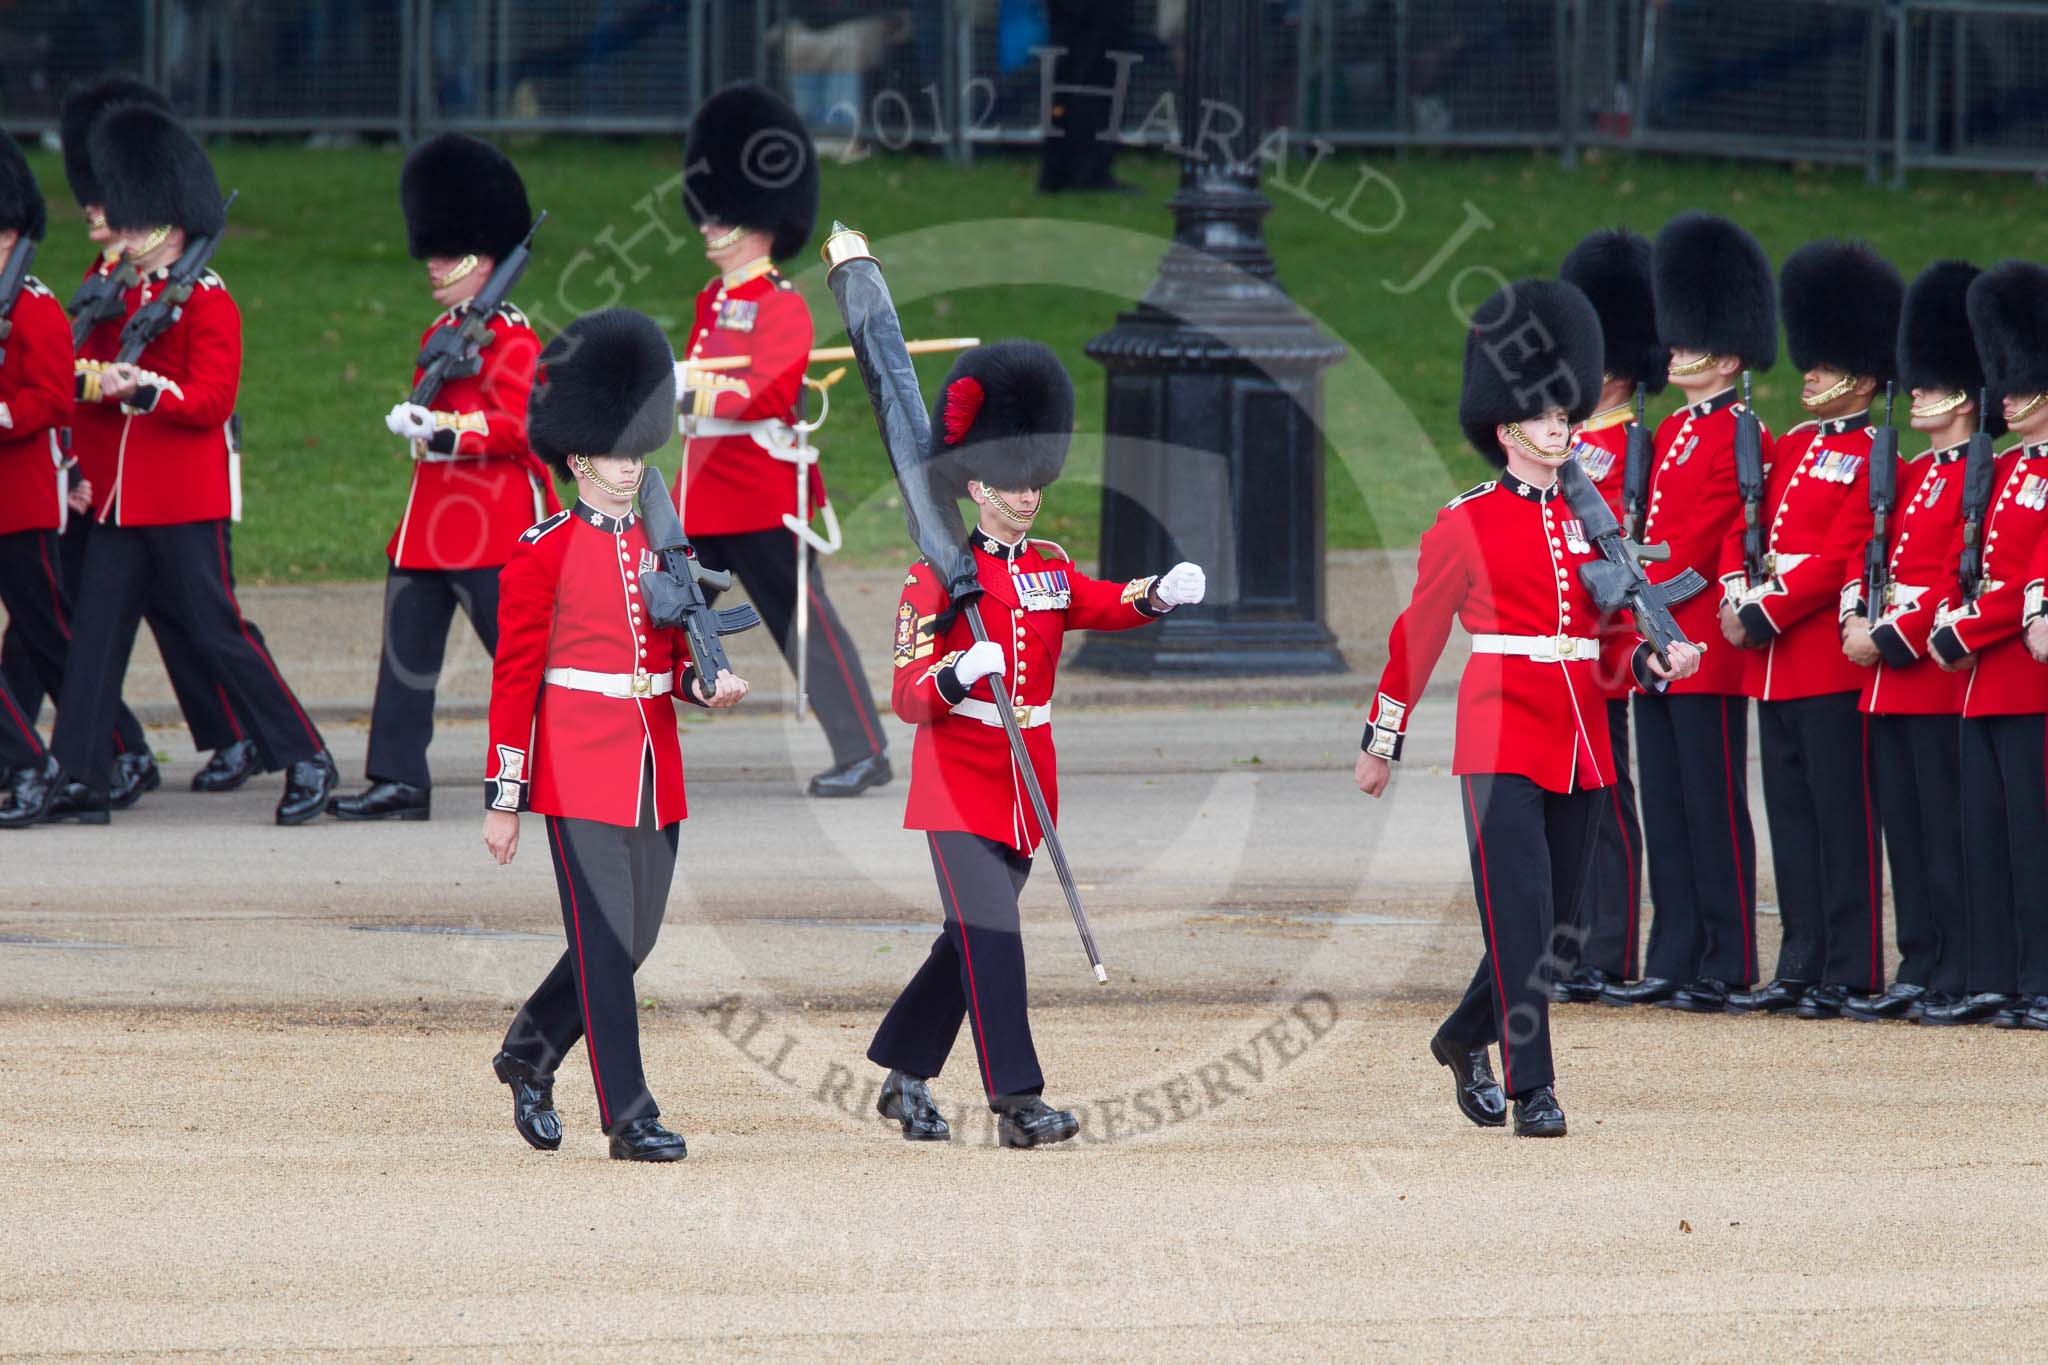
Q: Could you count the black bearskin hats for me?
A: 13